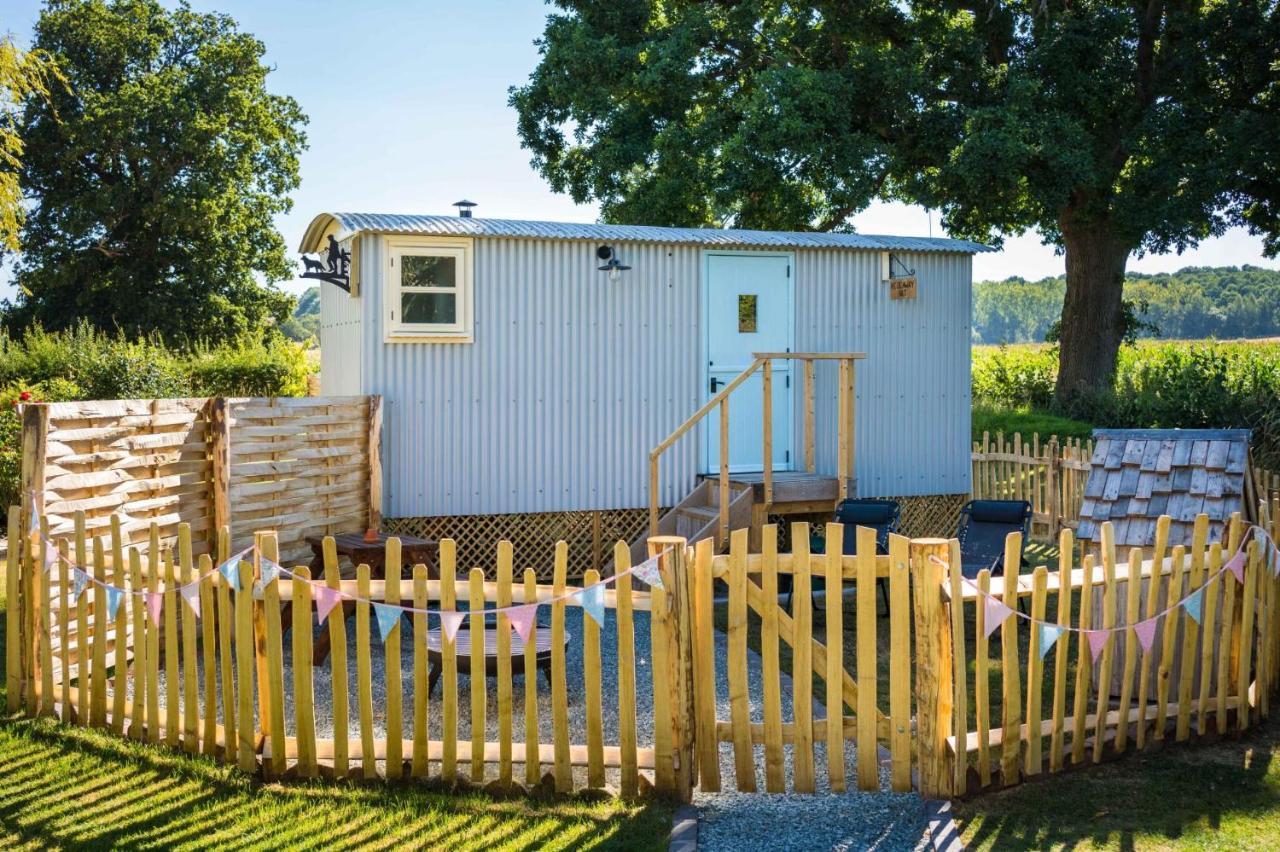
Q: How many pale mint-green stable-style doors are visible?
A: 1